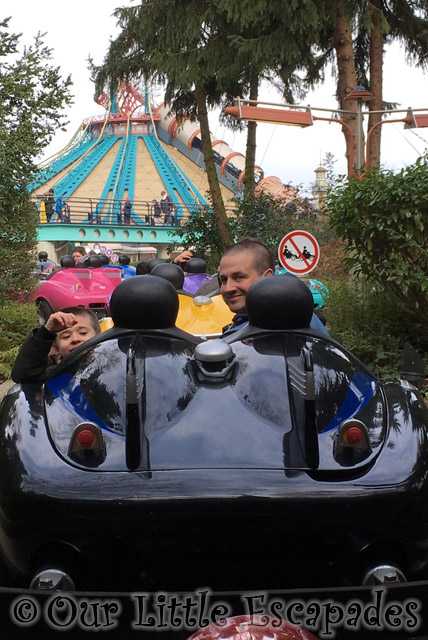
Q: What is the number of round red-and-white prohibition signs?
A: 1